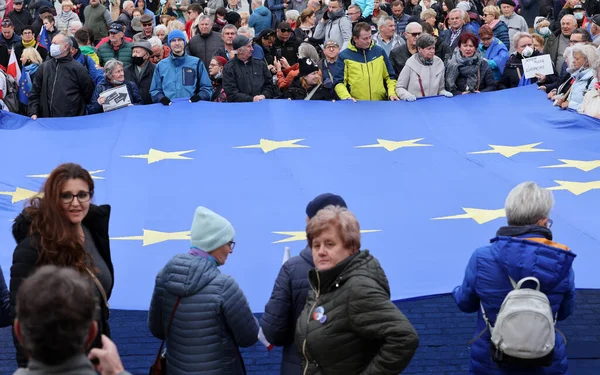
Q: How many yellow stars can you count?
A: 11